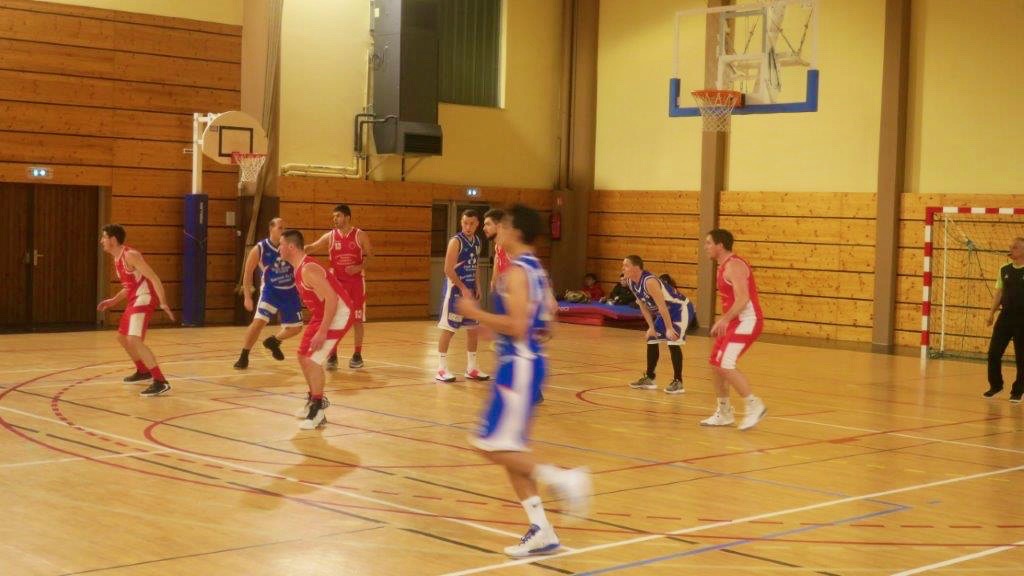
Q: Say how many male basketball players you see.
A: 9